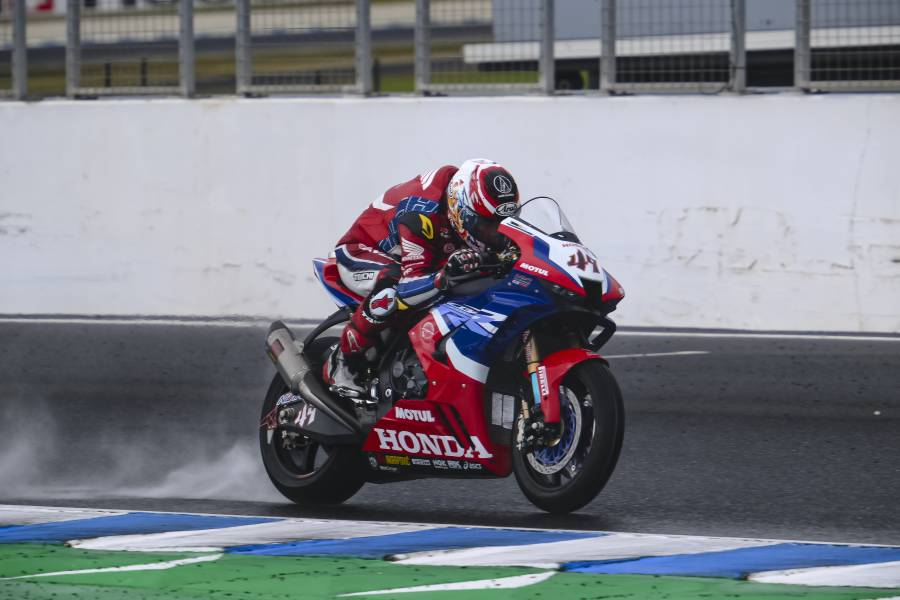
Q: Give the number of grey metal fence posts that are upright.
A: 10